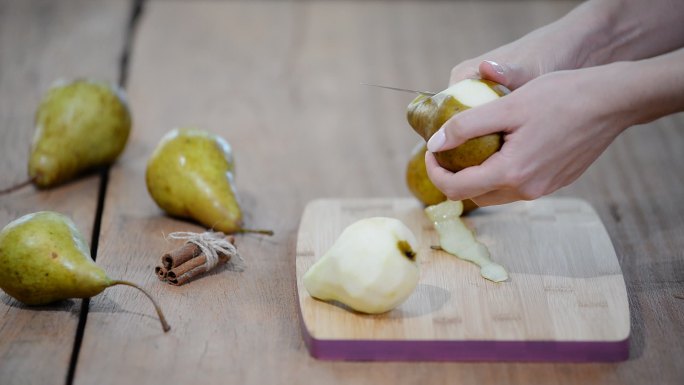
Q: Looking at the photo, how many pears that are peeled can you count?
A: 1